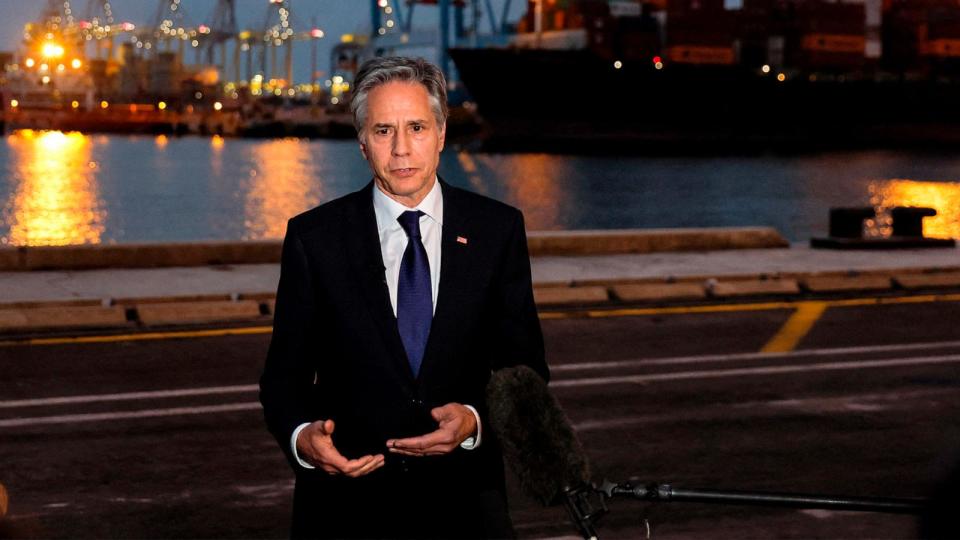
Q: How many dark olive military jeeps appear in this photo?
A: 0